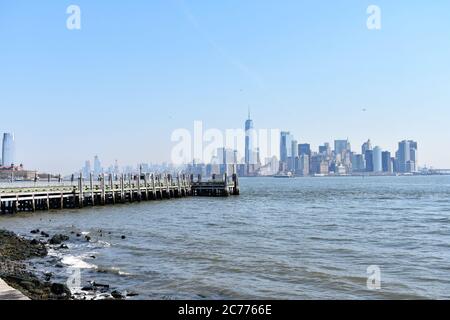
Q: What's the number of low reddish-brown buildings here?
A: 1